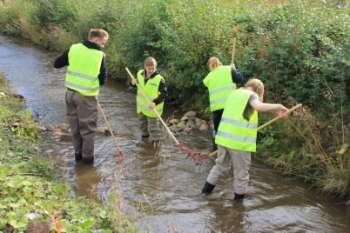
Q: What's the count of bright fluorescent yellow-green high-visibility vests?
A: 4